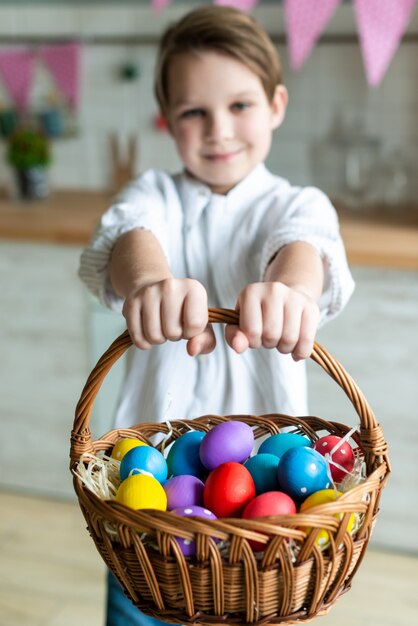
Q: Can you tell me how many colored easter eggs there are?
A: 14